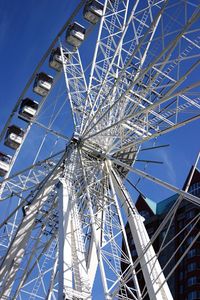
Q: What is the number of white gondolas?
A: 7